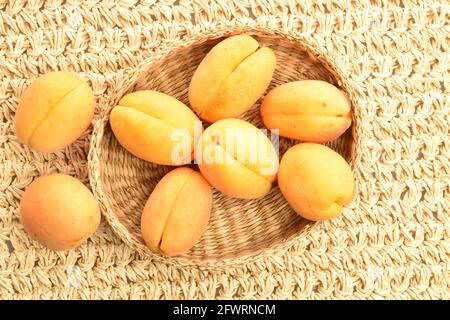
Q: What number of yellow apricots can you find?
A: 8